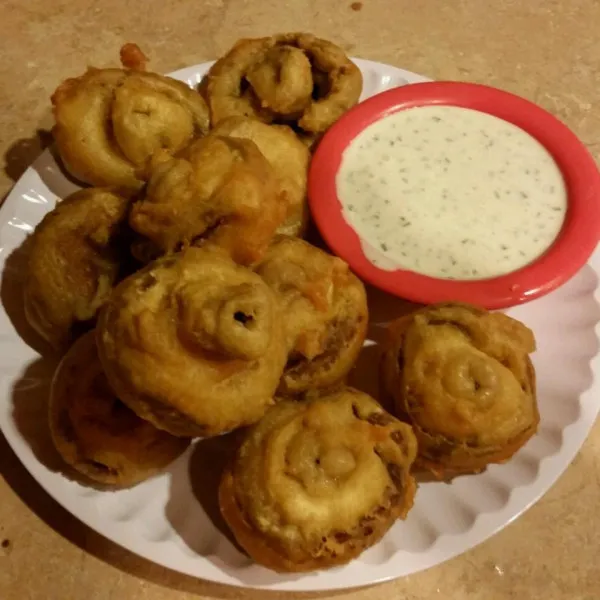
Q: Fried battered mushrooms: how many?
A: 10